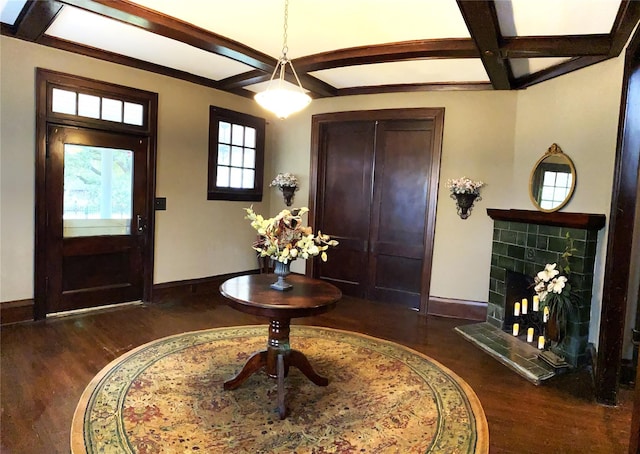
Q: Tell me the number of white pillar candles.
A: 7